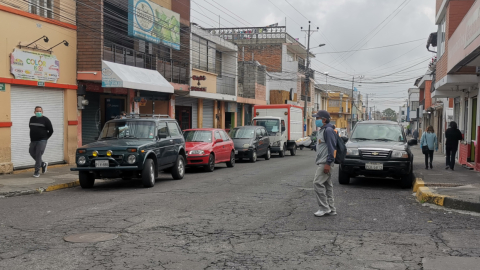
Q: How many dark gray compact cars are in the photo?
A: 1